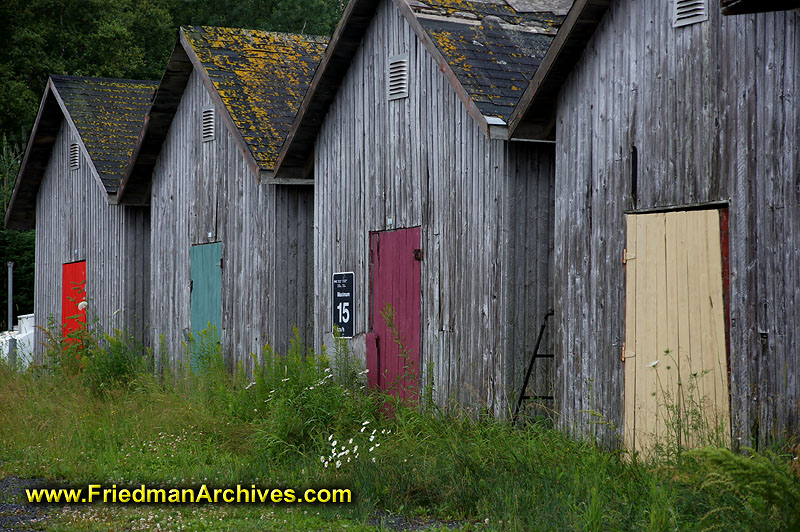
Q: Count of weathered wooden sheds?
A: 4